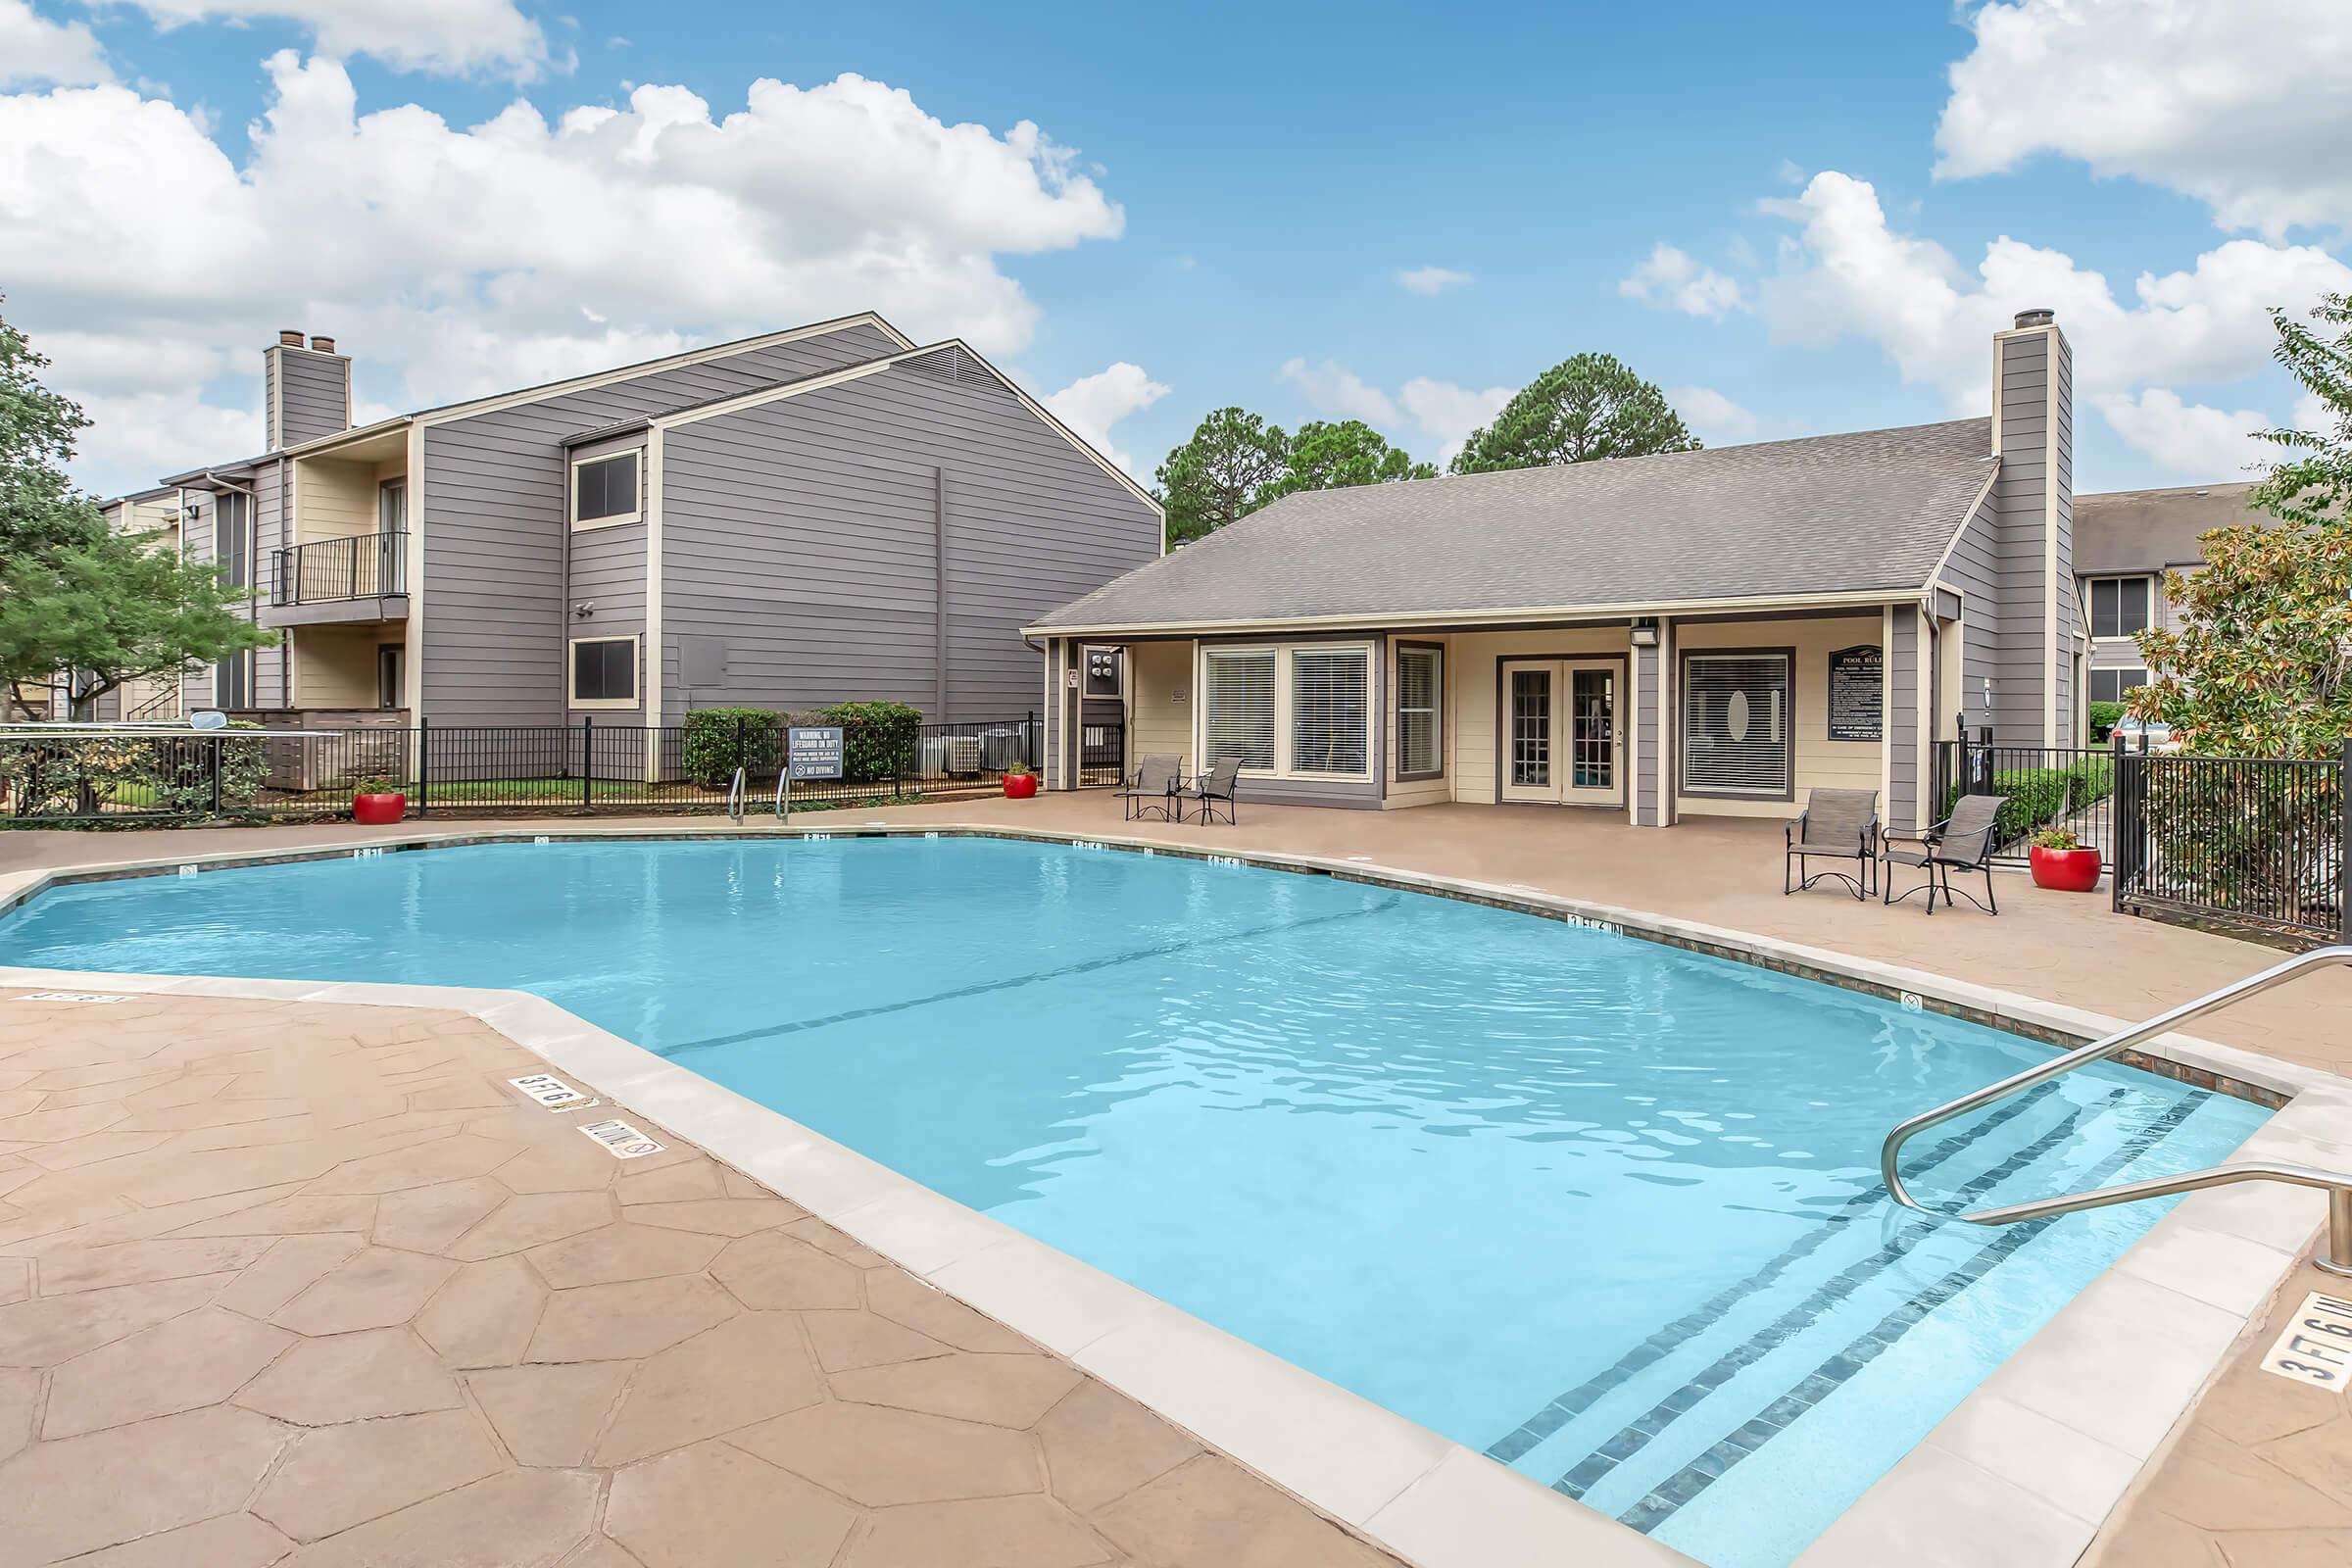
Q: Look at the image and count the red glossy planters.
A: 3